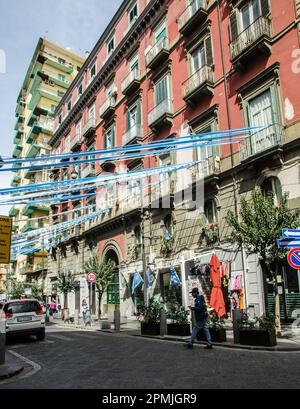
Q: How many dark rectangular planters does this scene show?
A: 4